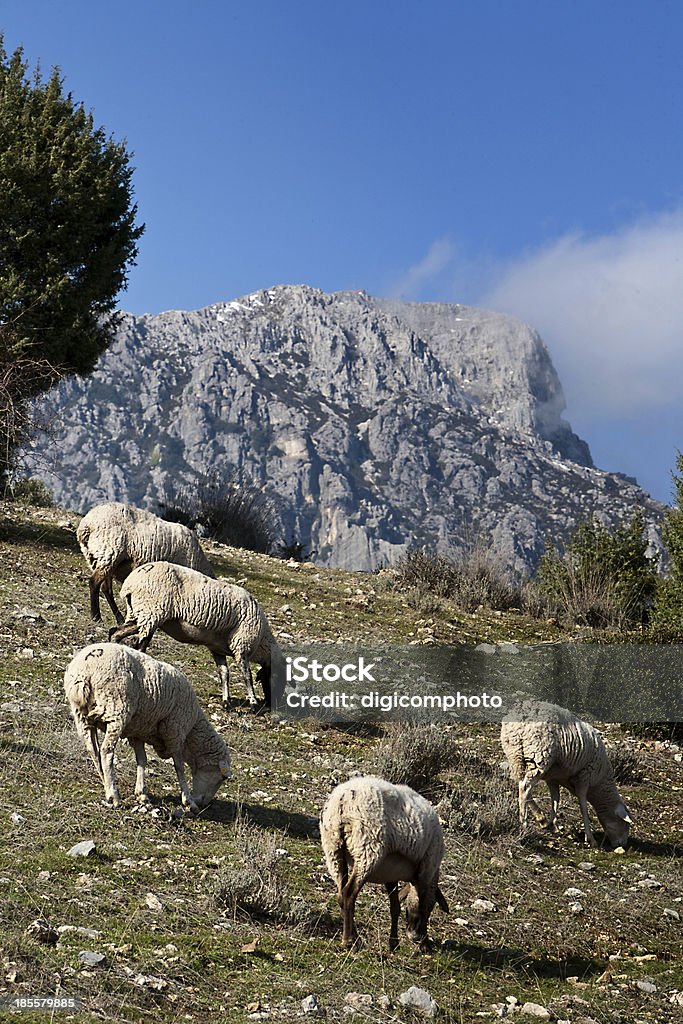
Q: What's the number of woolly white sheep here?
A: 5